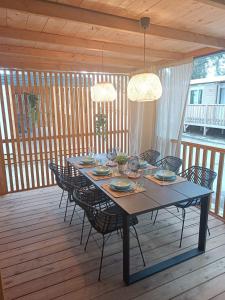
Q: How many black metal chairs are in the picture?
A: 6